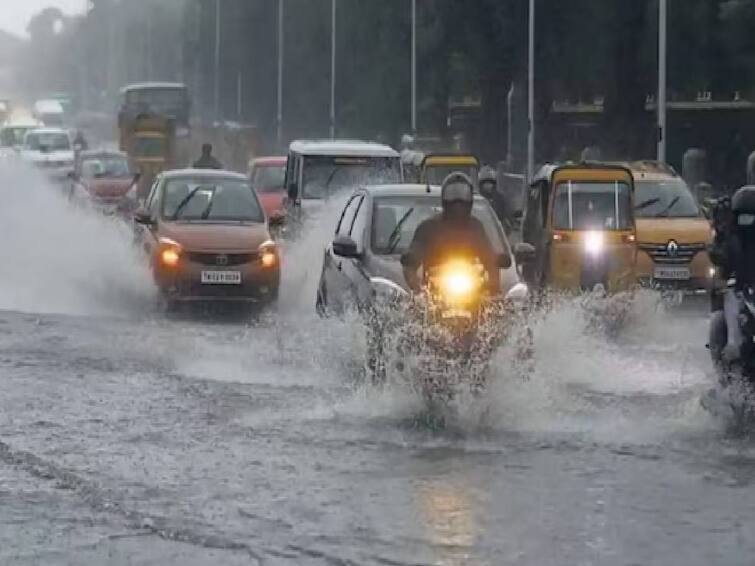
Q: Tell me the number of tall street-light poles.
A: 6